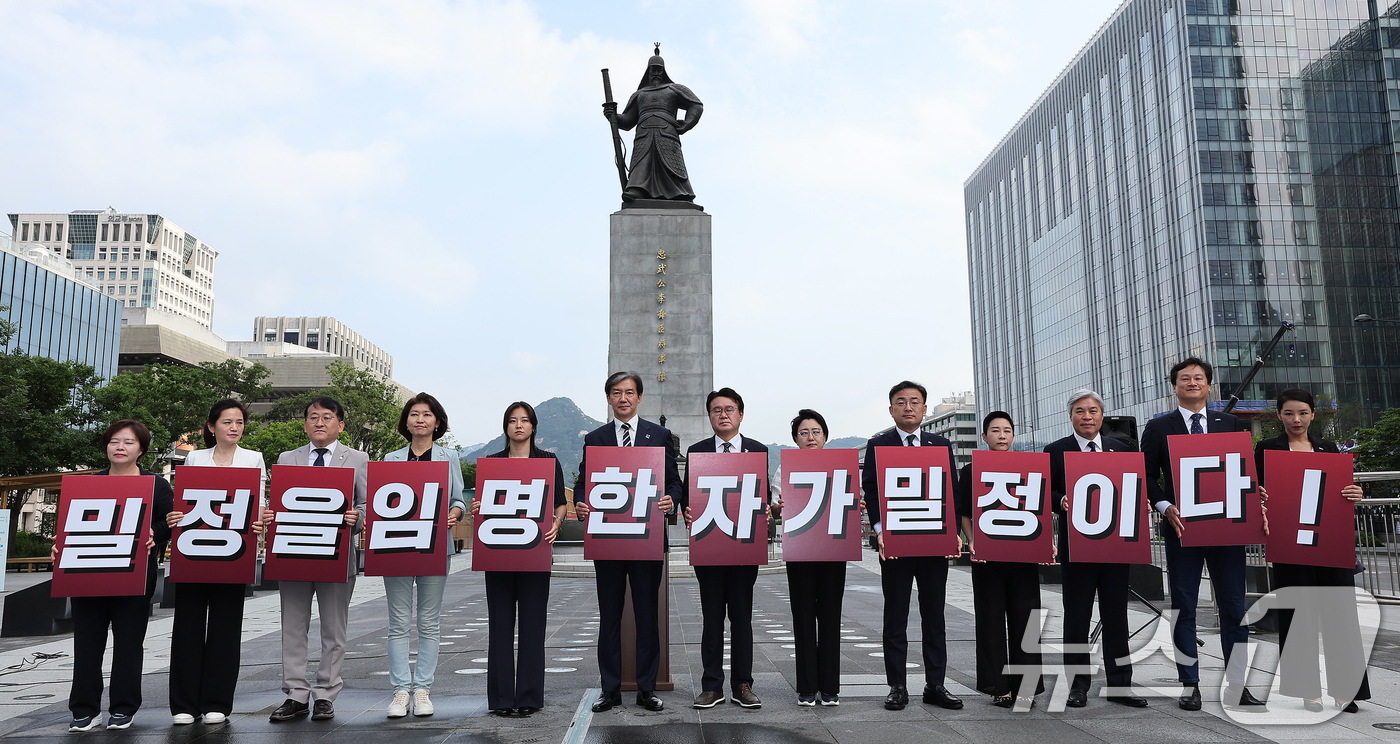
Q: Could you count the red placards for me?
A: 13